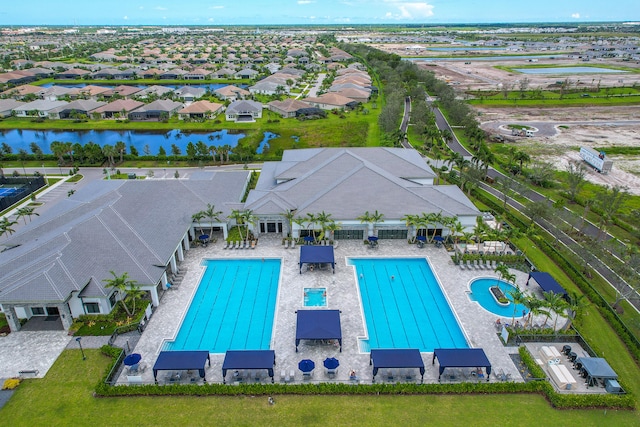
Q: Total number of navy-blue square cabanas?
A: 7